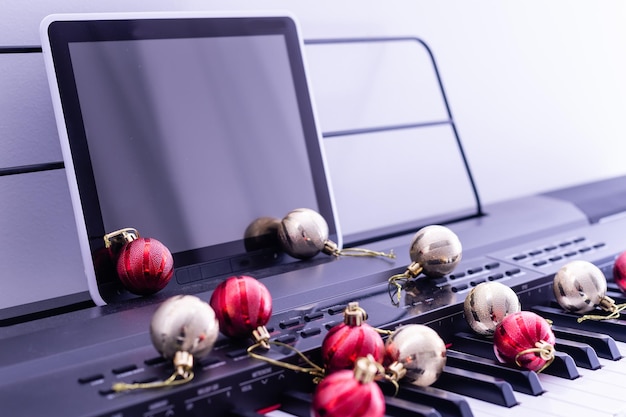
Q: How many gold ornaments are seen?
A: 6